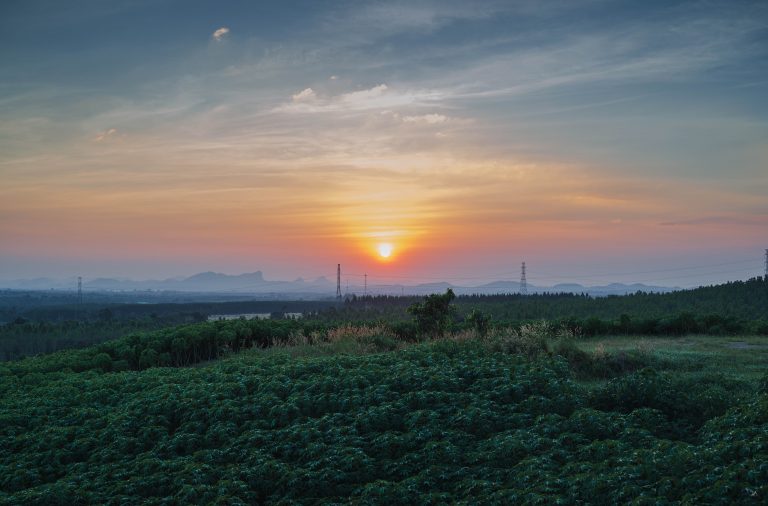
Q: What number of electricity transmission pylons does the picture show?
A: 5